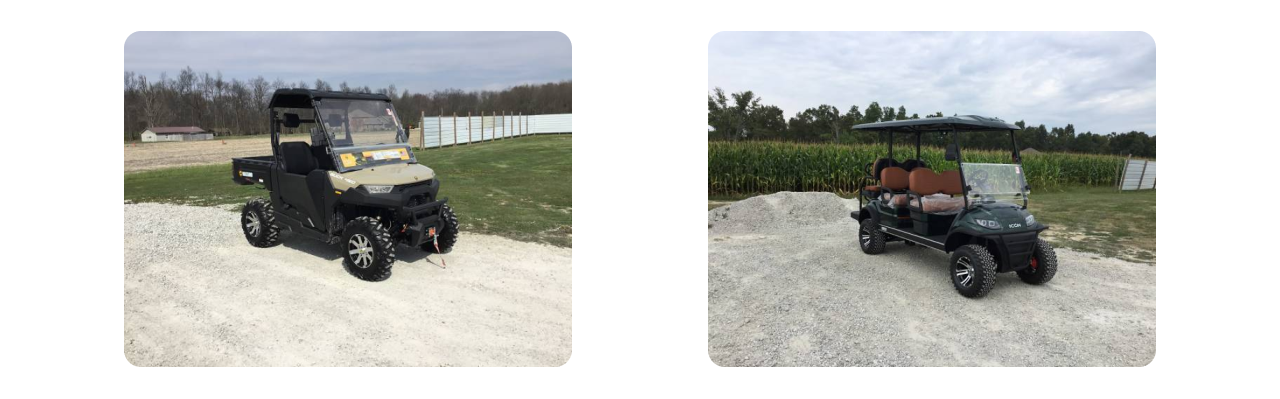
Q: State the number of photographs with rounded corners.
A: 2